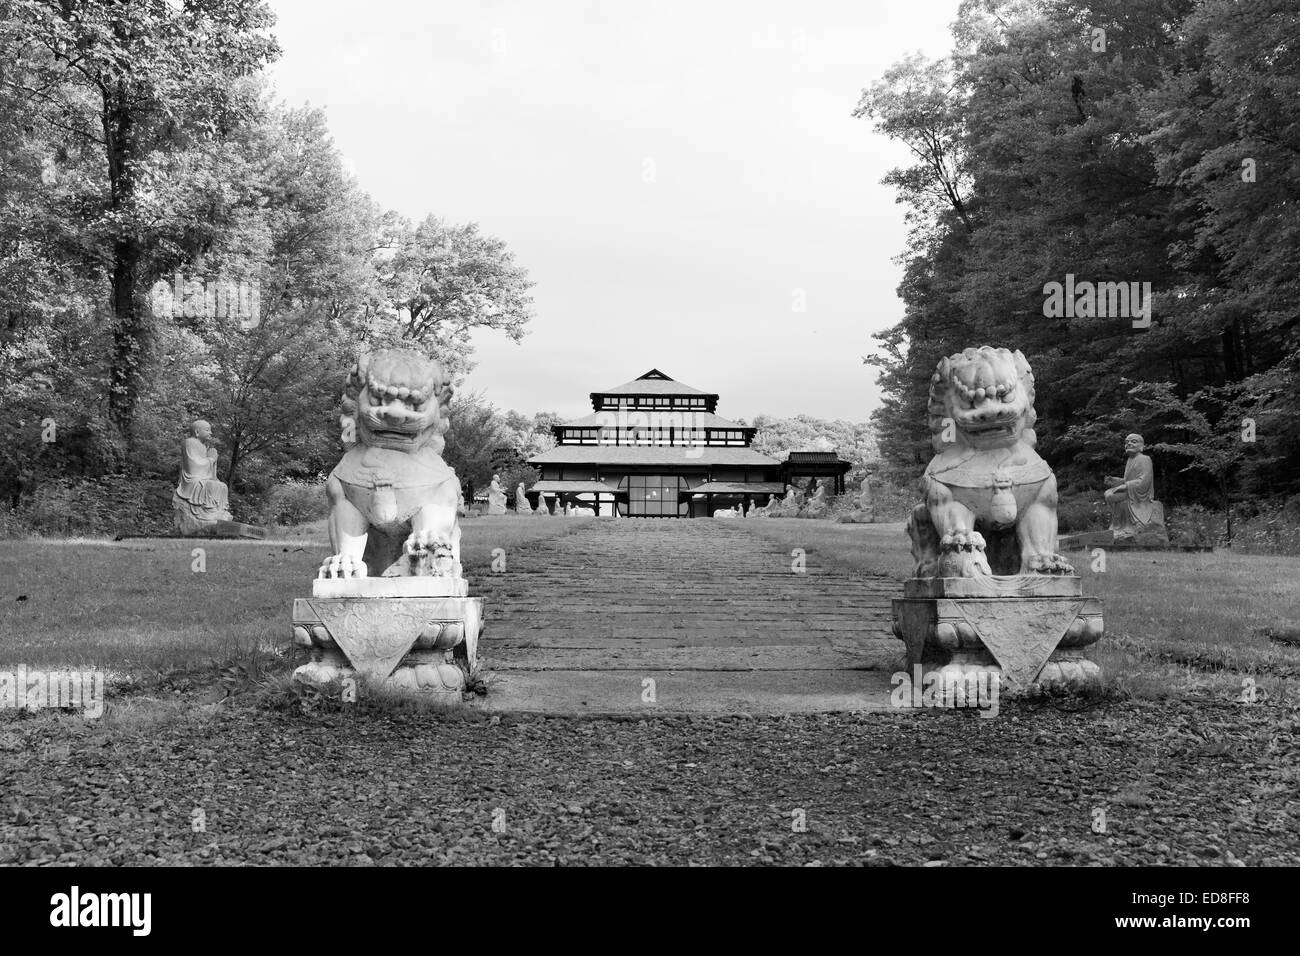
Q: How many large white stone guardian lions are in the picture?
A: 2